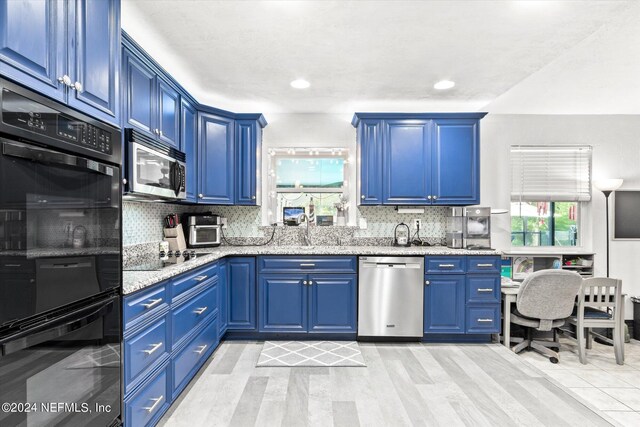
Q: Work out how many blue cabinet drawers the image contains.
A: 11